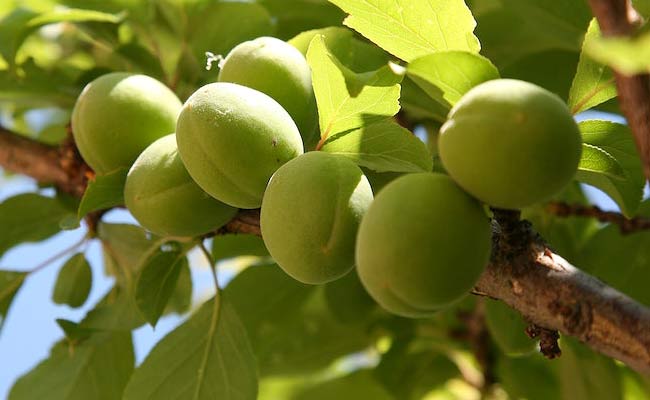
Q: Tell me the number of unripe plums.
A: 7